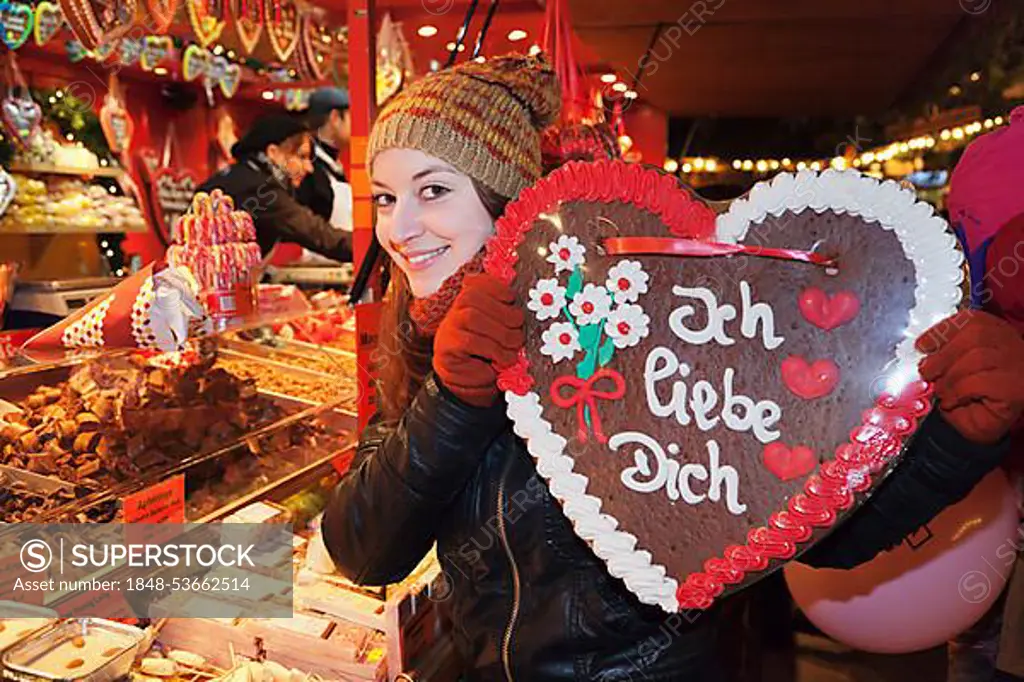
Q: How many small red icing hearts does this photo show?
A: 3